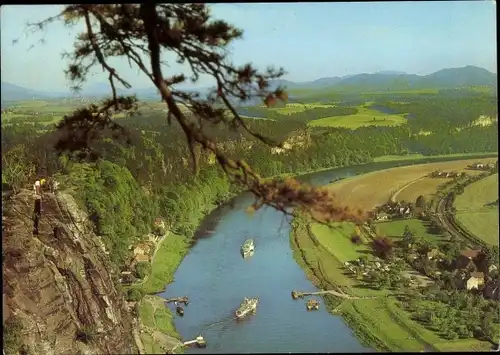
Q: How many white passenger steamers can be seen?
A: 2